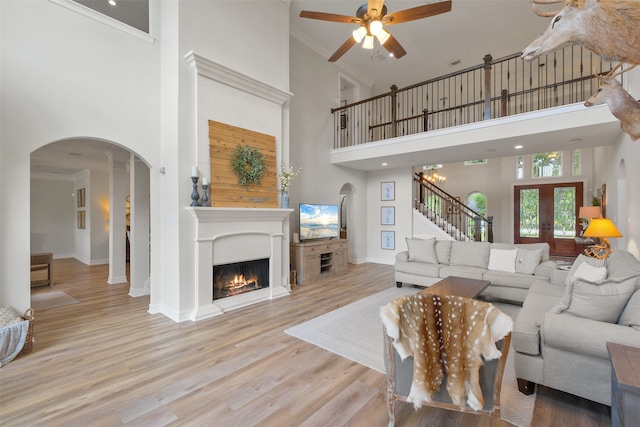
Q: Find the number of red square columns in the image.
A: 0